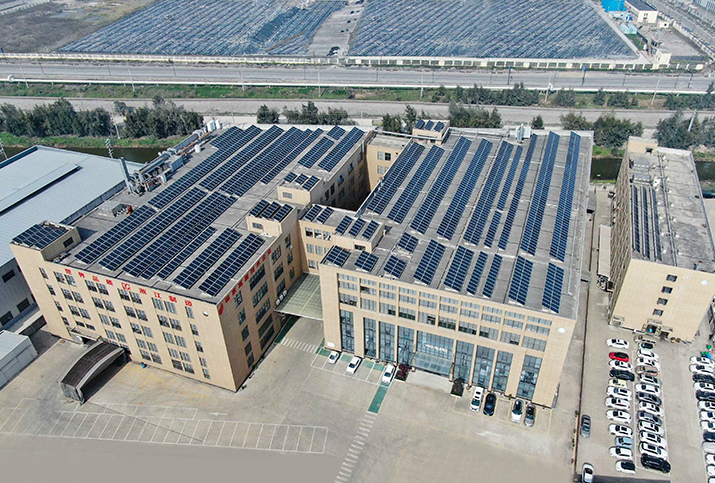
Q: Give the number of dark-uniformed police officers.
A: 0